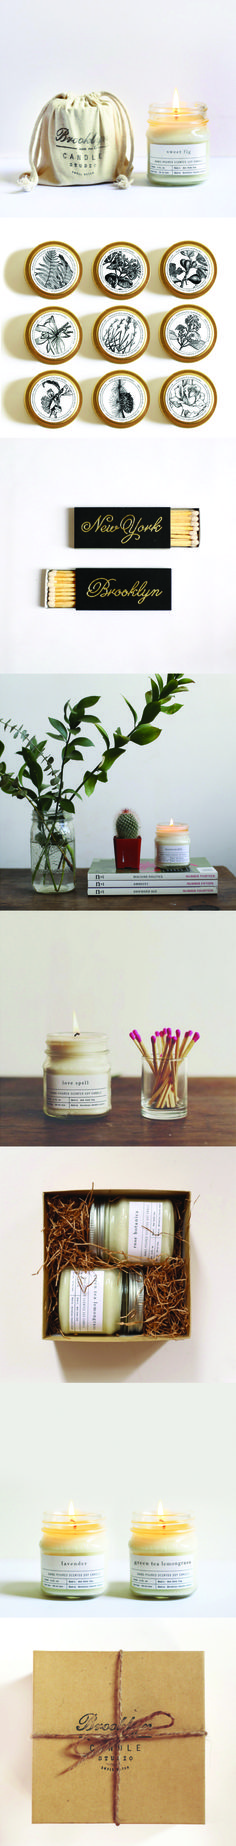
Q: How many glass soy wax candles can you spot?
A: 7